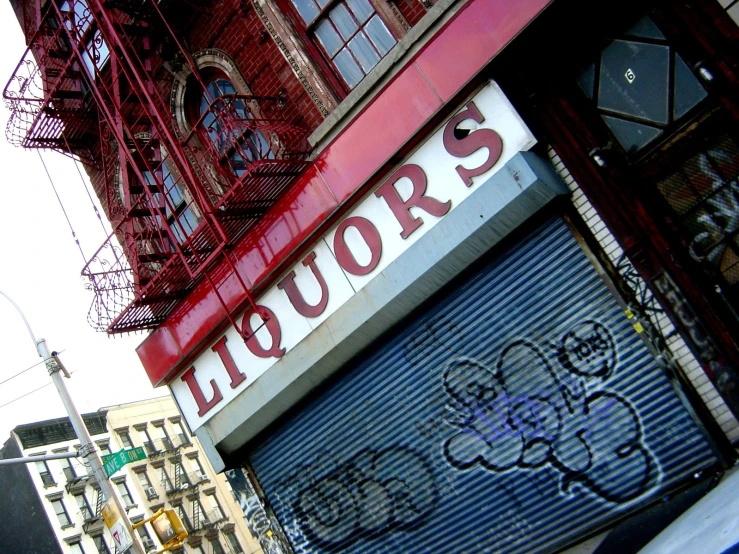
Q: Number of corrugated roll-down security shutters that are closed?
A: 1